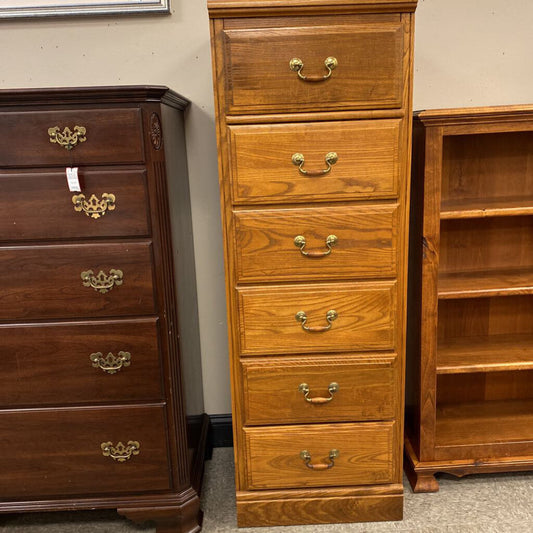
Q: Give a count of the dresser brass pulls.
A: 11